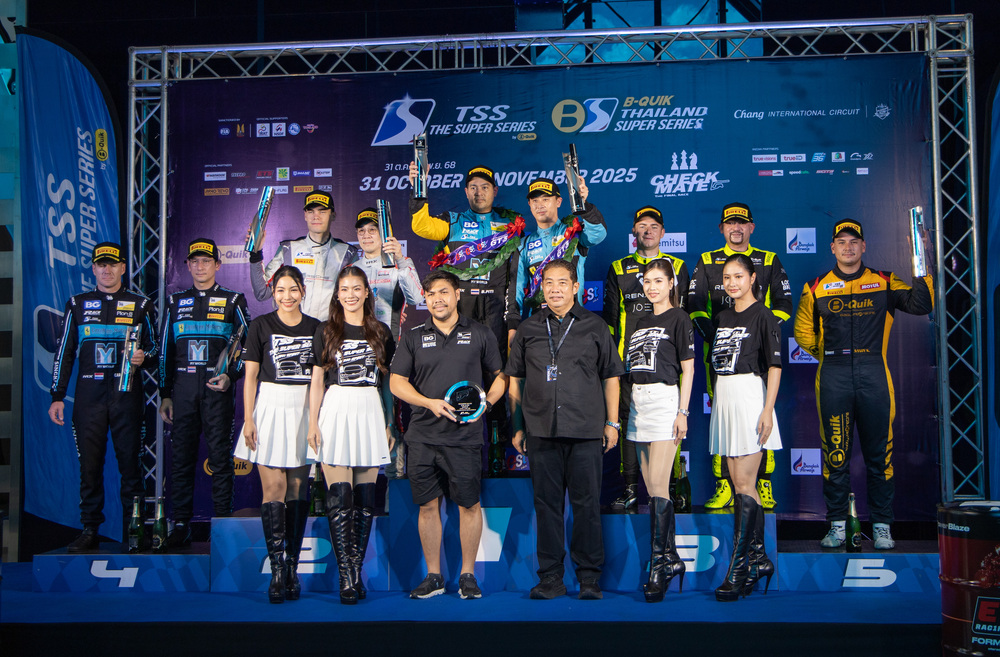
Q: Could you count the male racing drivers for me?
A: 9